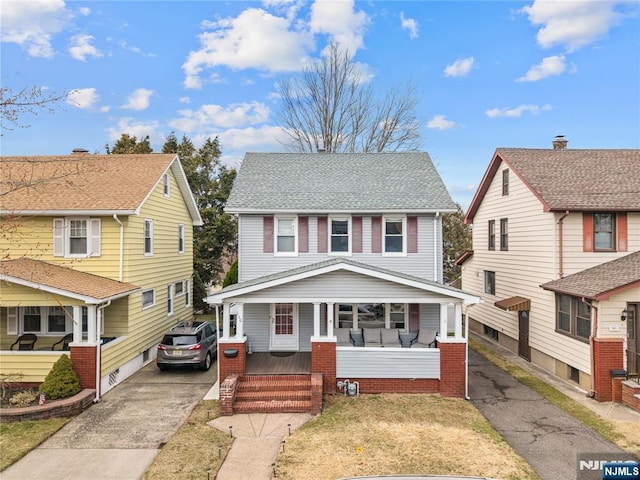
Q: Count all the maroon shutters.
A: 8